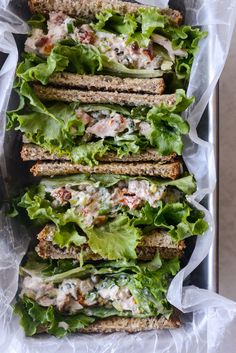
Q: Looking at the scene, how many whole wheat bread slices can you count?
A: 8